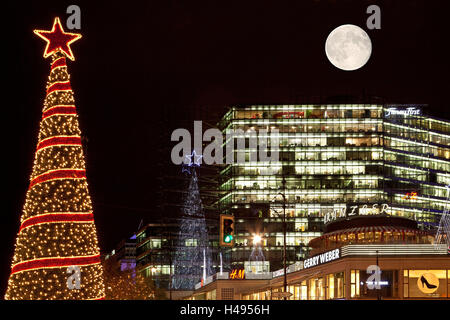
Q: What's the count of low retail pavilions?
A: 1